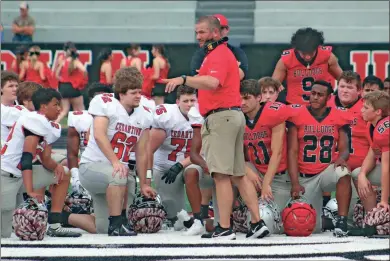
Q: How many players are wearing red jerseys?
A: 5